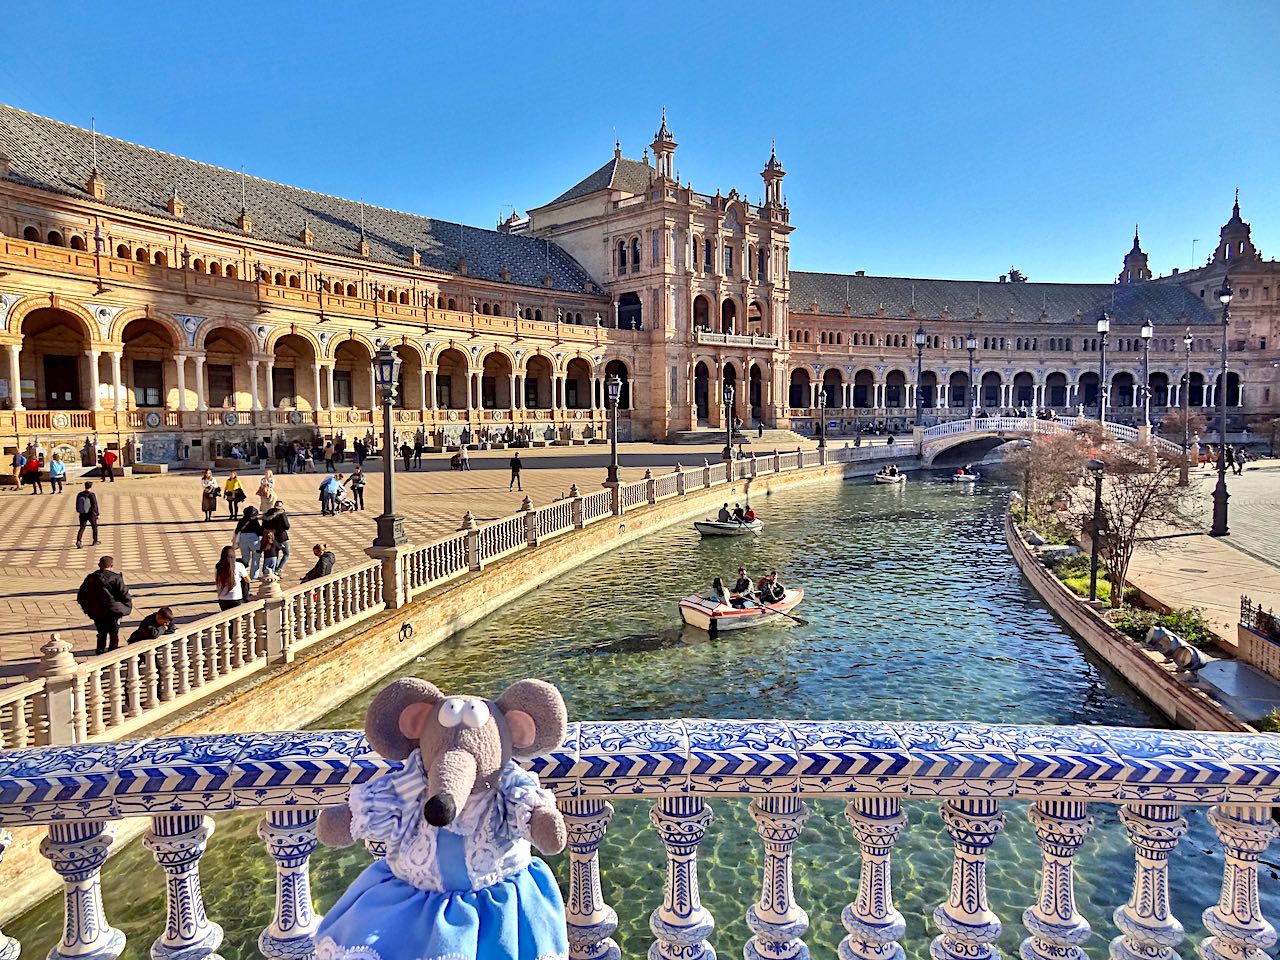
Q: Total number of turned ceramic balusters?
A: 13